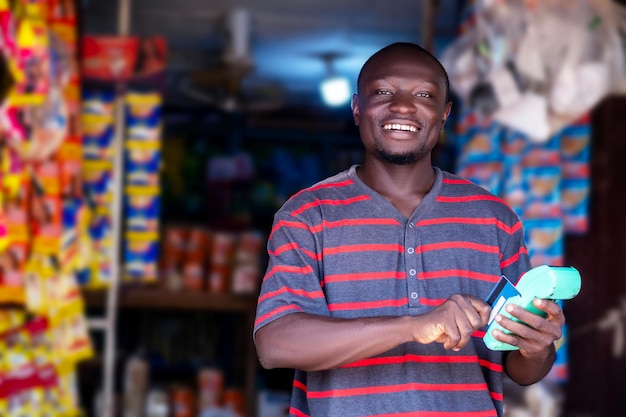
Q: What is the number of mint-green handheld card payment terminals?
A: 1